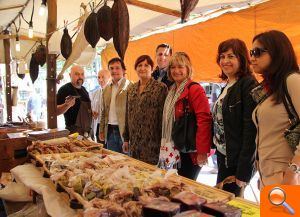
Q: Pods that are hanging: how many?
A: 8